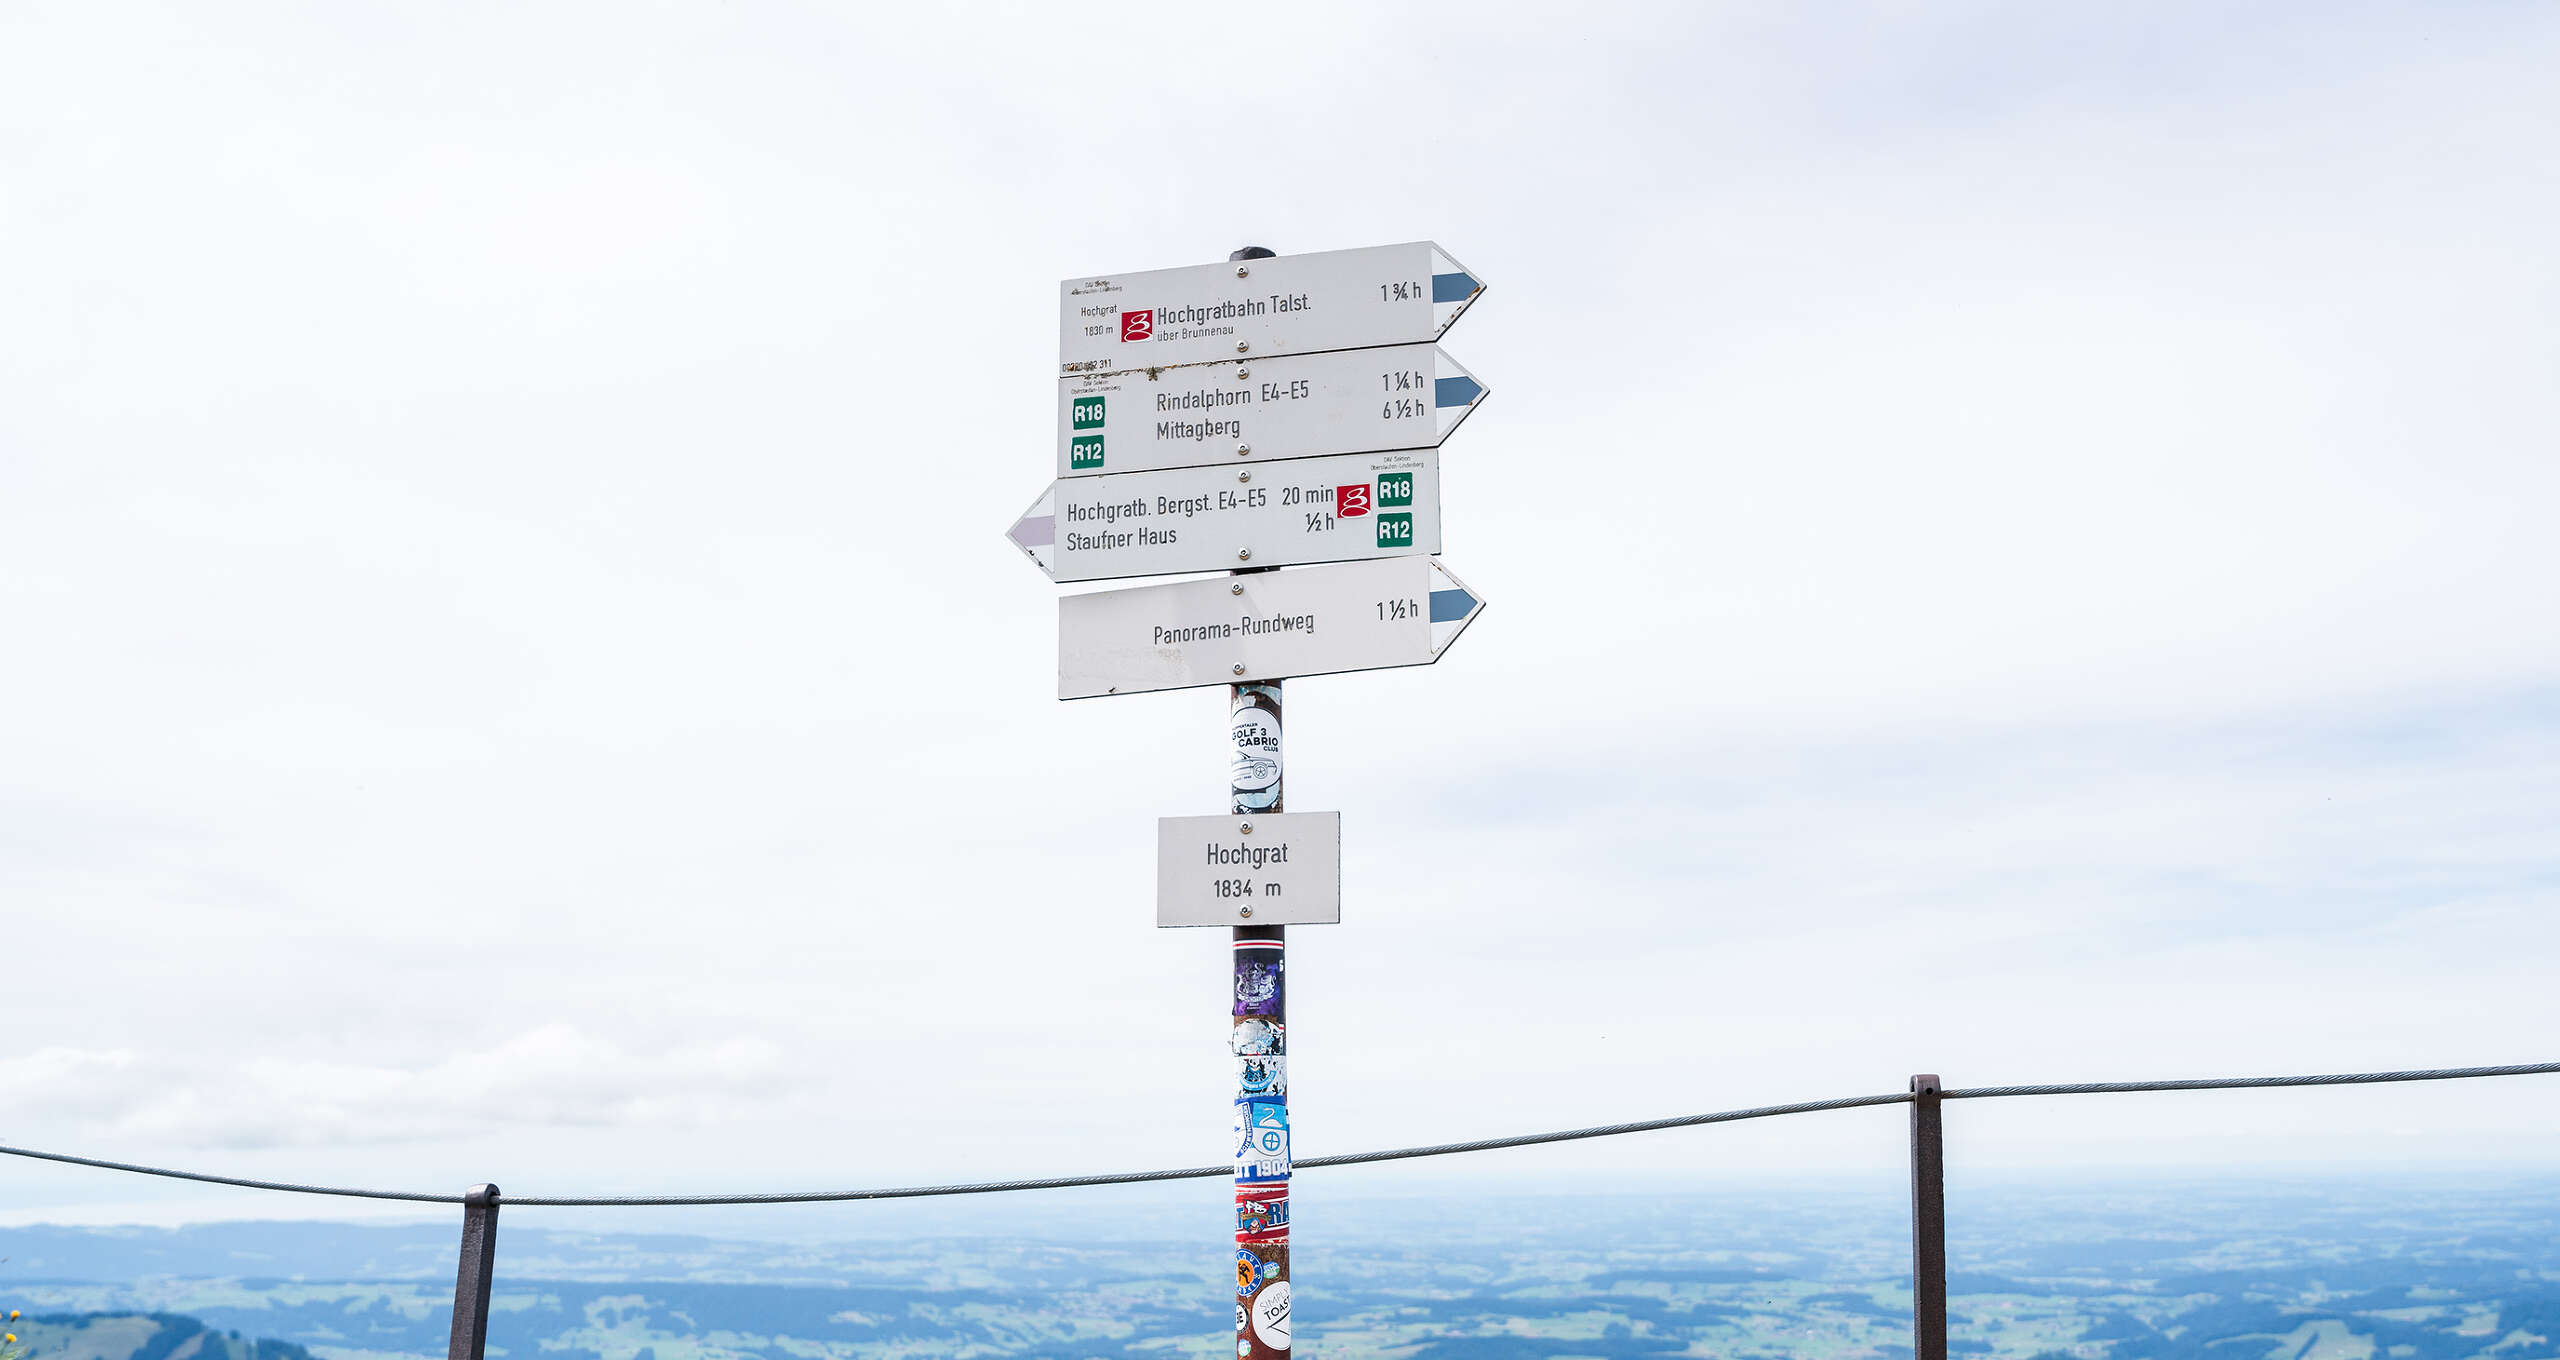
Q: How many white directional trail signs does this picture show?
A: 4